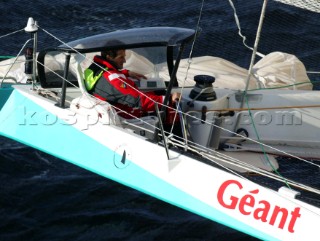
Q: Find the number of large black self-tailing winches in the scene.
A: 1